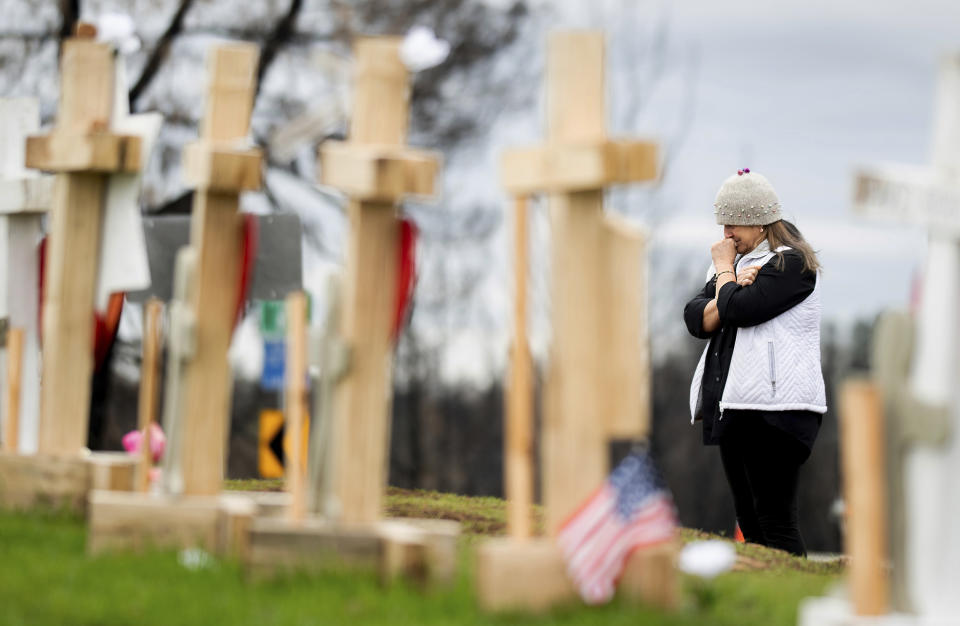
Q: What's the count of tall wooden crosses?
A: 4